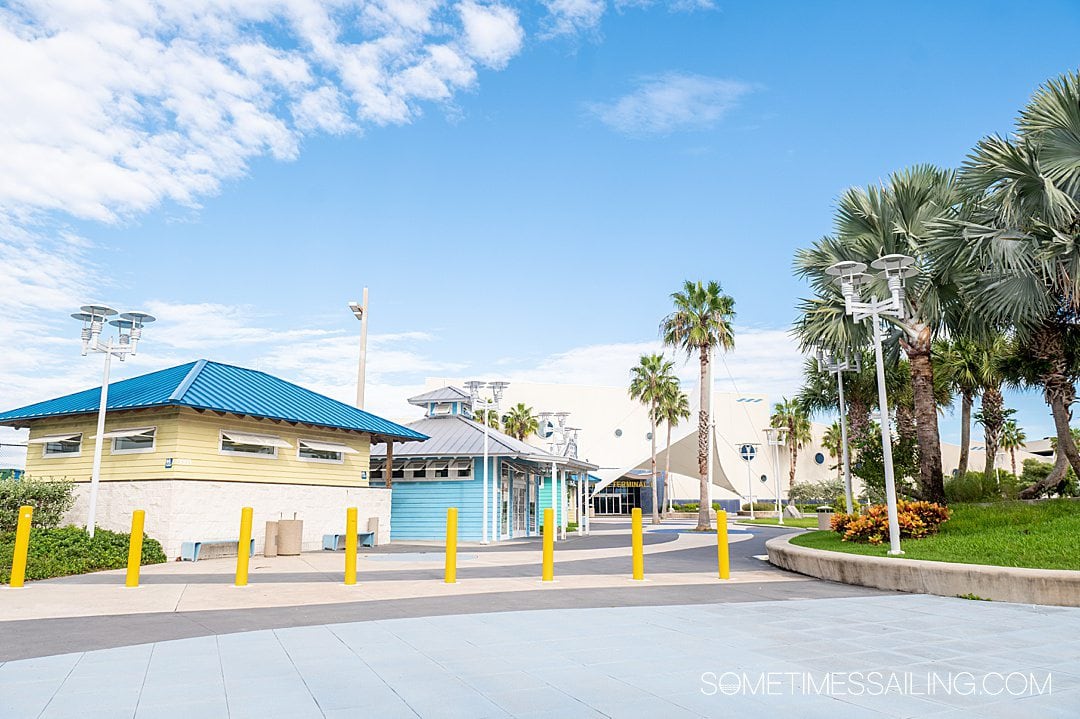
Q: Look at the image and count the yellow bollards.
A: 8